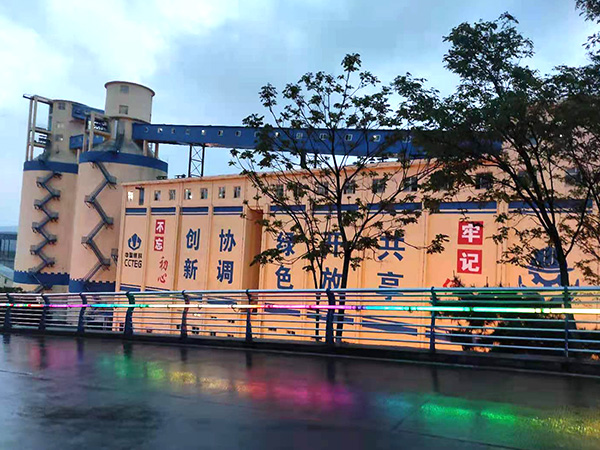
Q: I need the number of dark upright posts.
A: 9